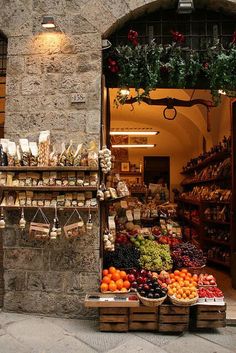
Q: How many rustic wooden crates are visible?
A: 4